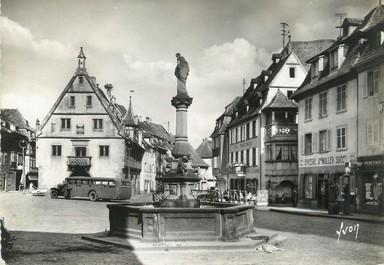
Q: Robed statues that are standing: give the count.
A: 1